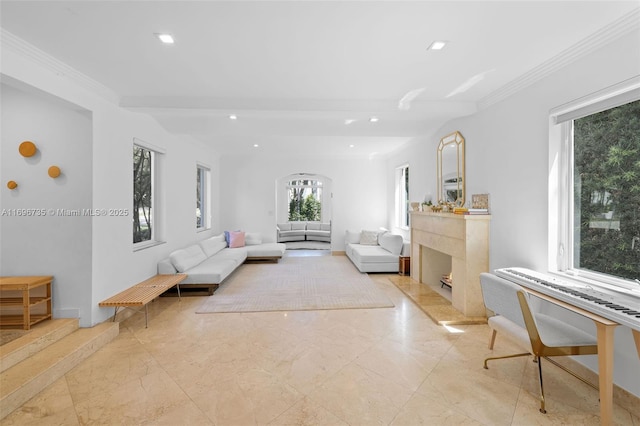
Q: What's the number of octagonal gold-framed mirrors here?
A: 1